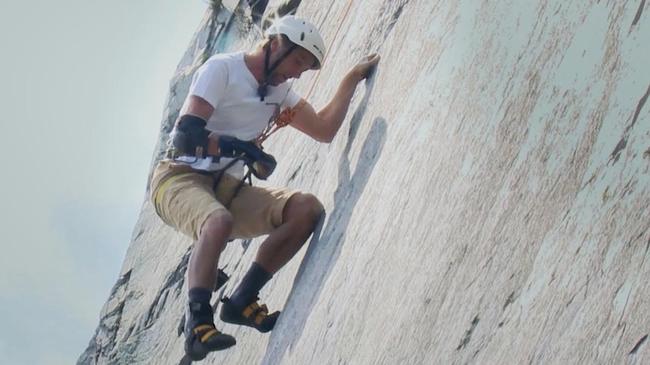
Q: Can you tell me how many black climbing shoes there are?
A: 2